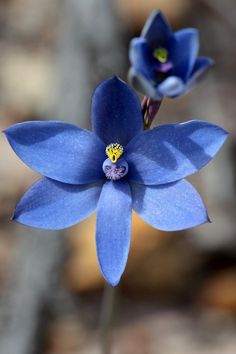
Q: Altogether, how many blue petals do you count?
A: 12